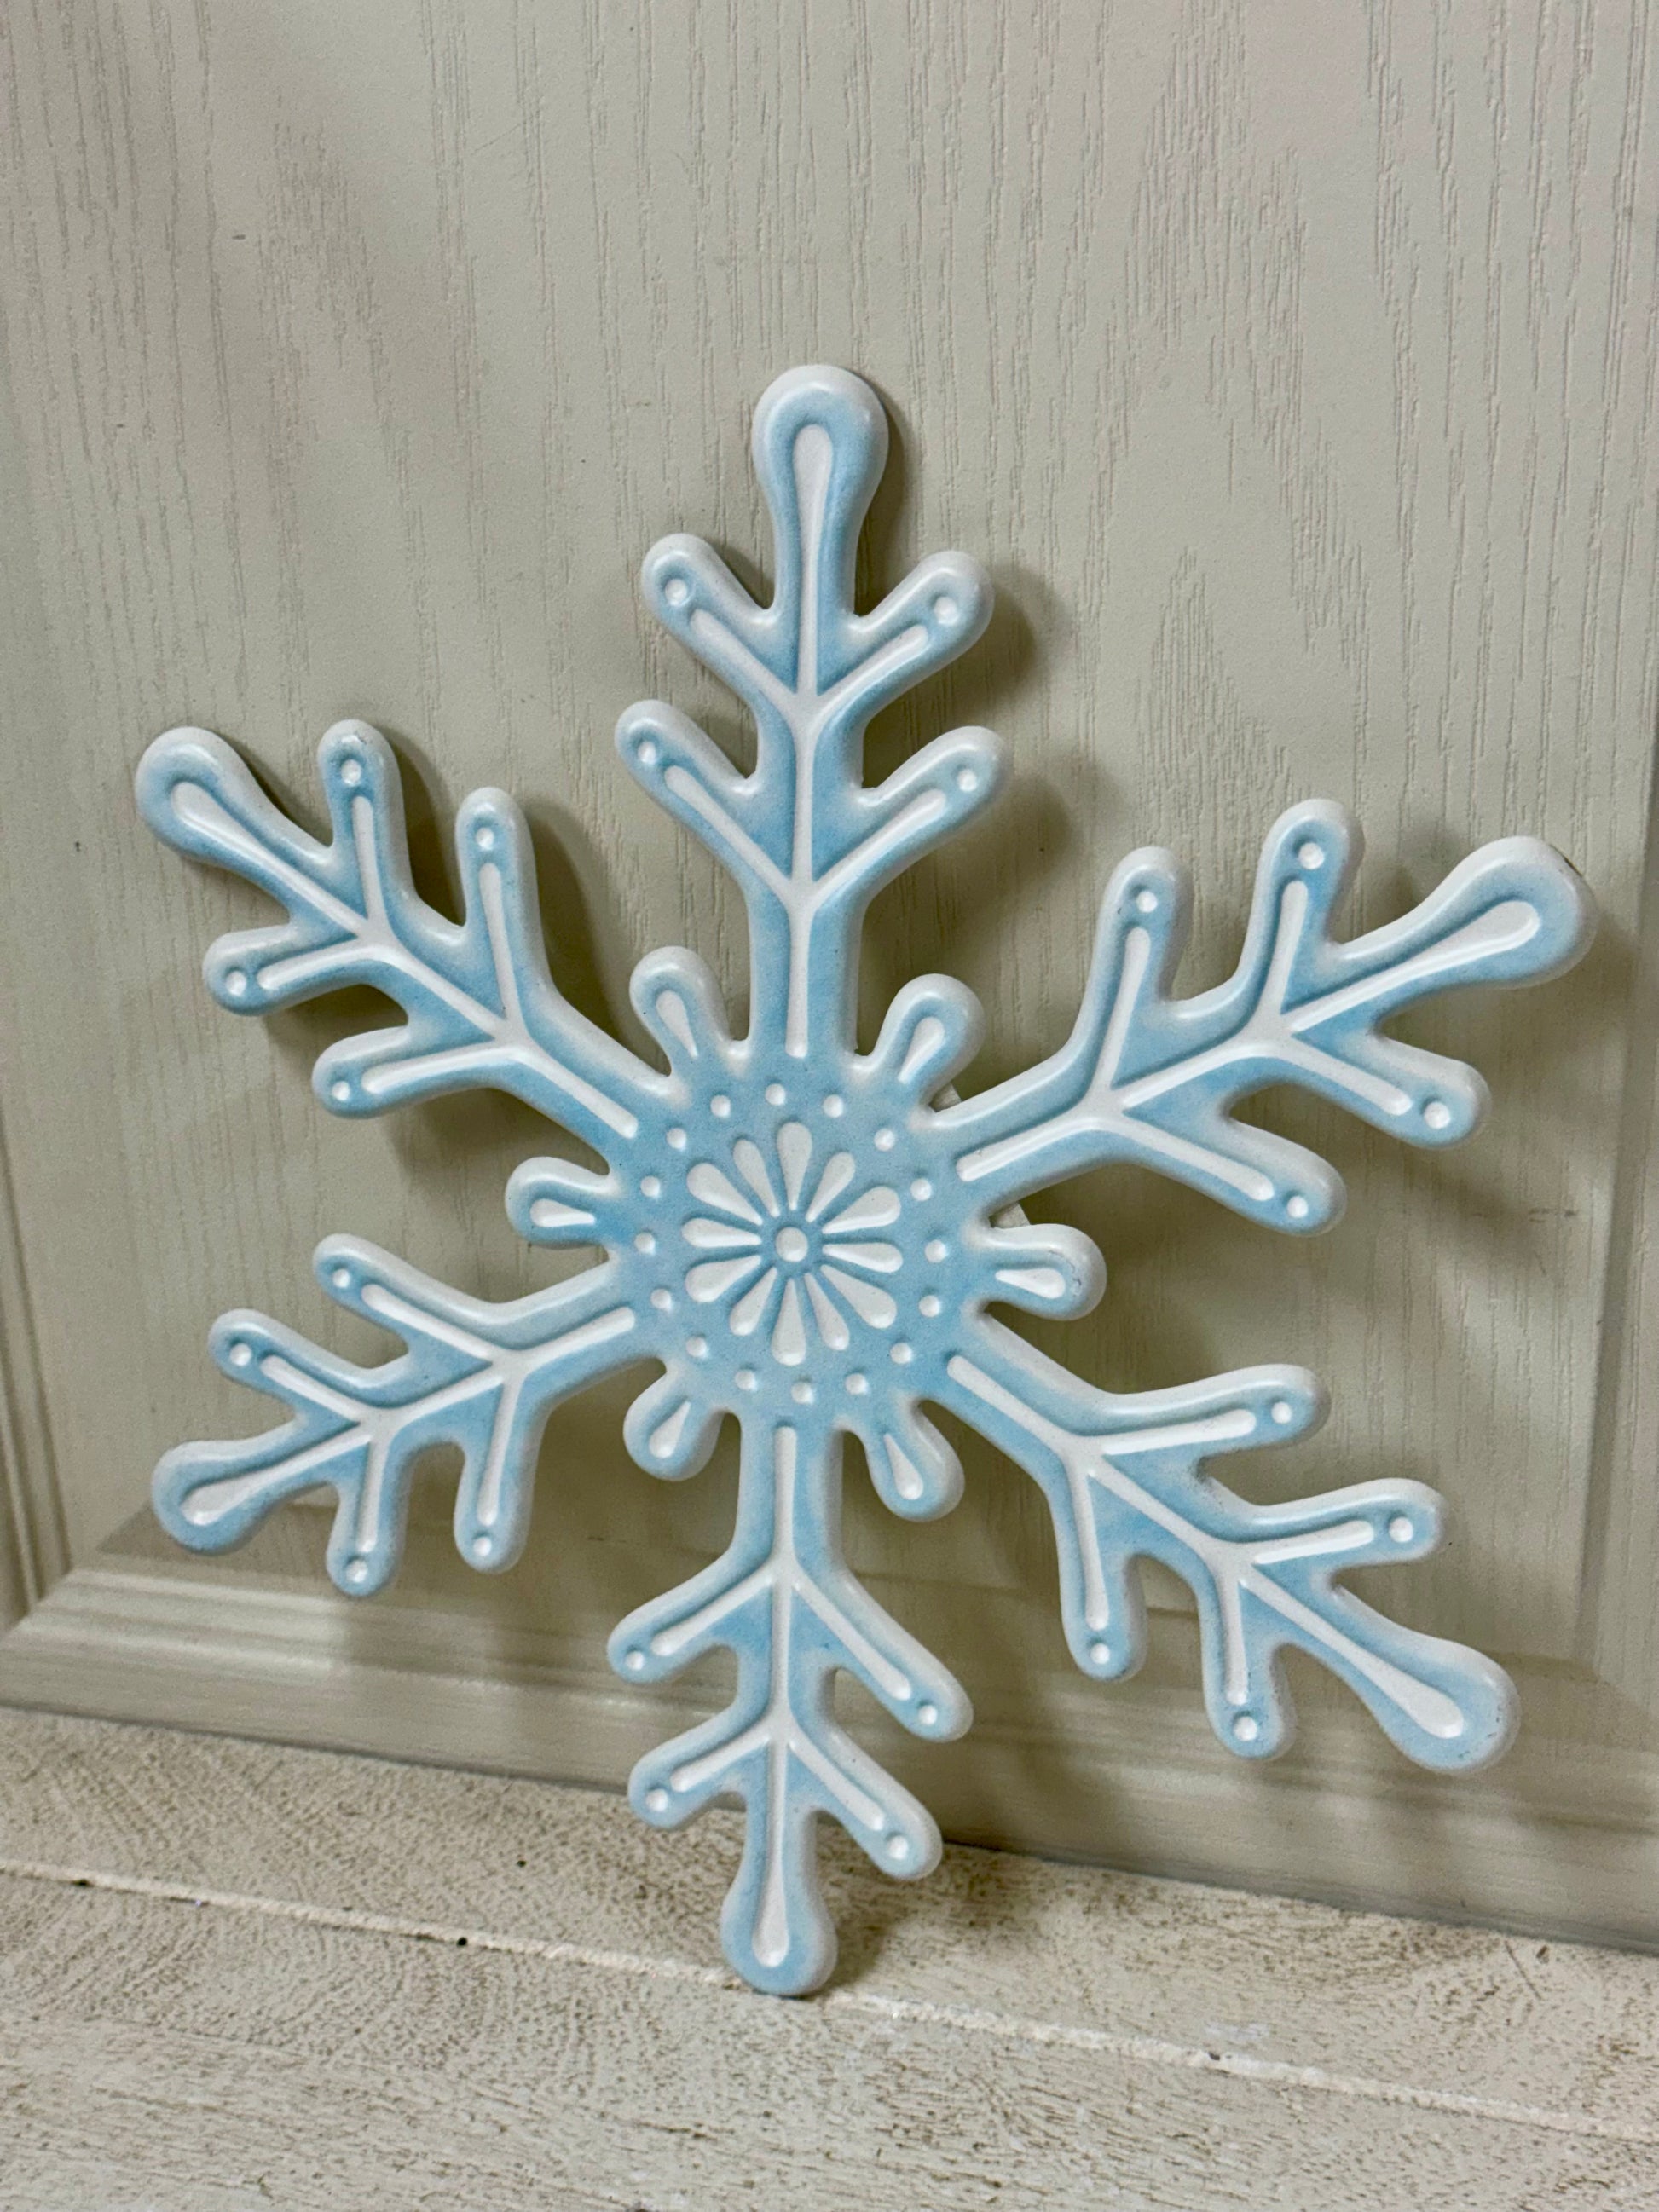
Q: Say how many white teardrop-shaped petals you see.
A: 12